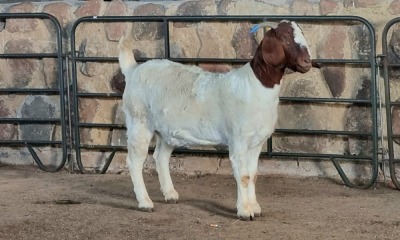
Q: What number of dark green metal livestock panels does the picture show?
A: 3